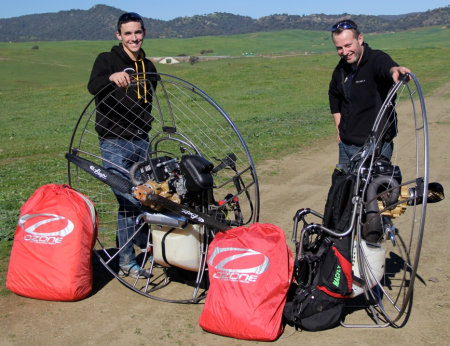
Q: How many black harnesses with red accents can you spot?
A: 1